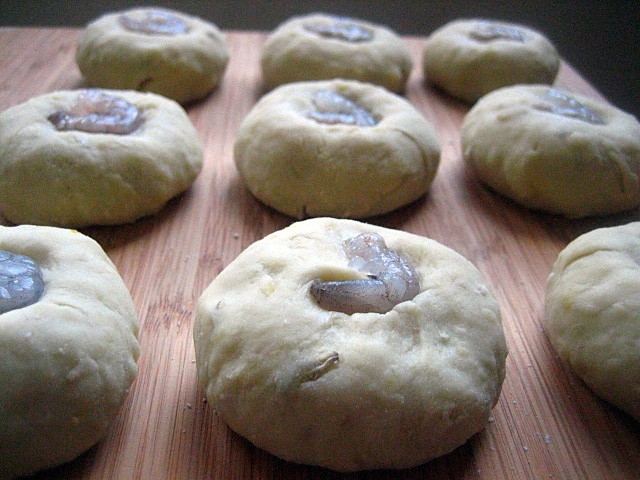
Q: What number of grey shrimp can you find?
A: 8